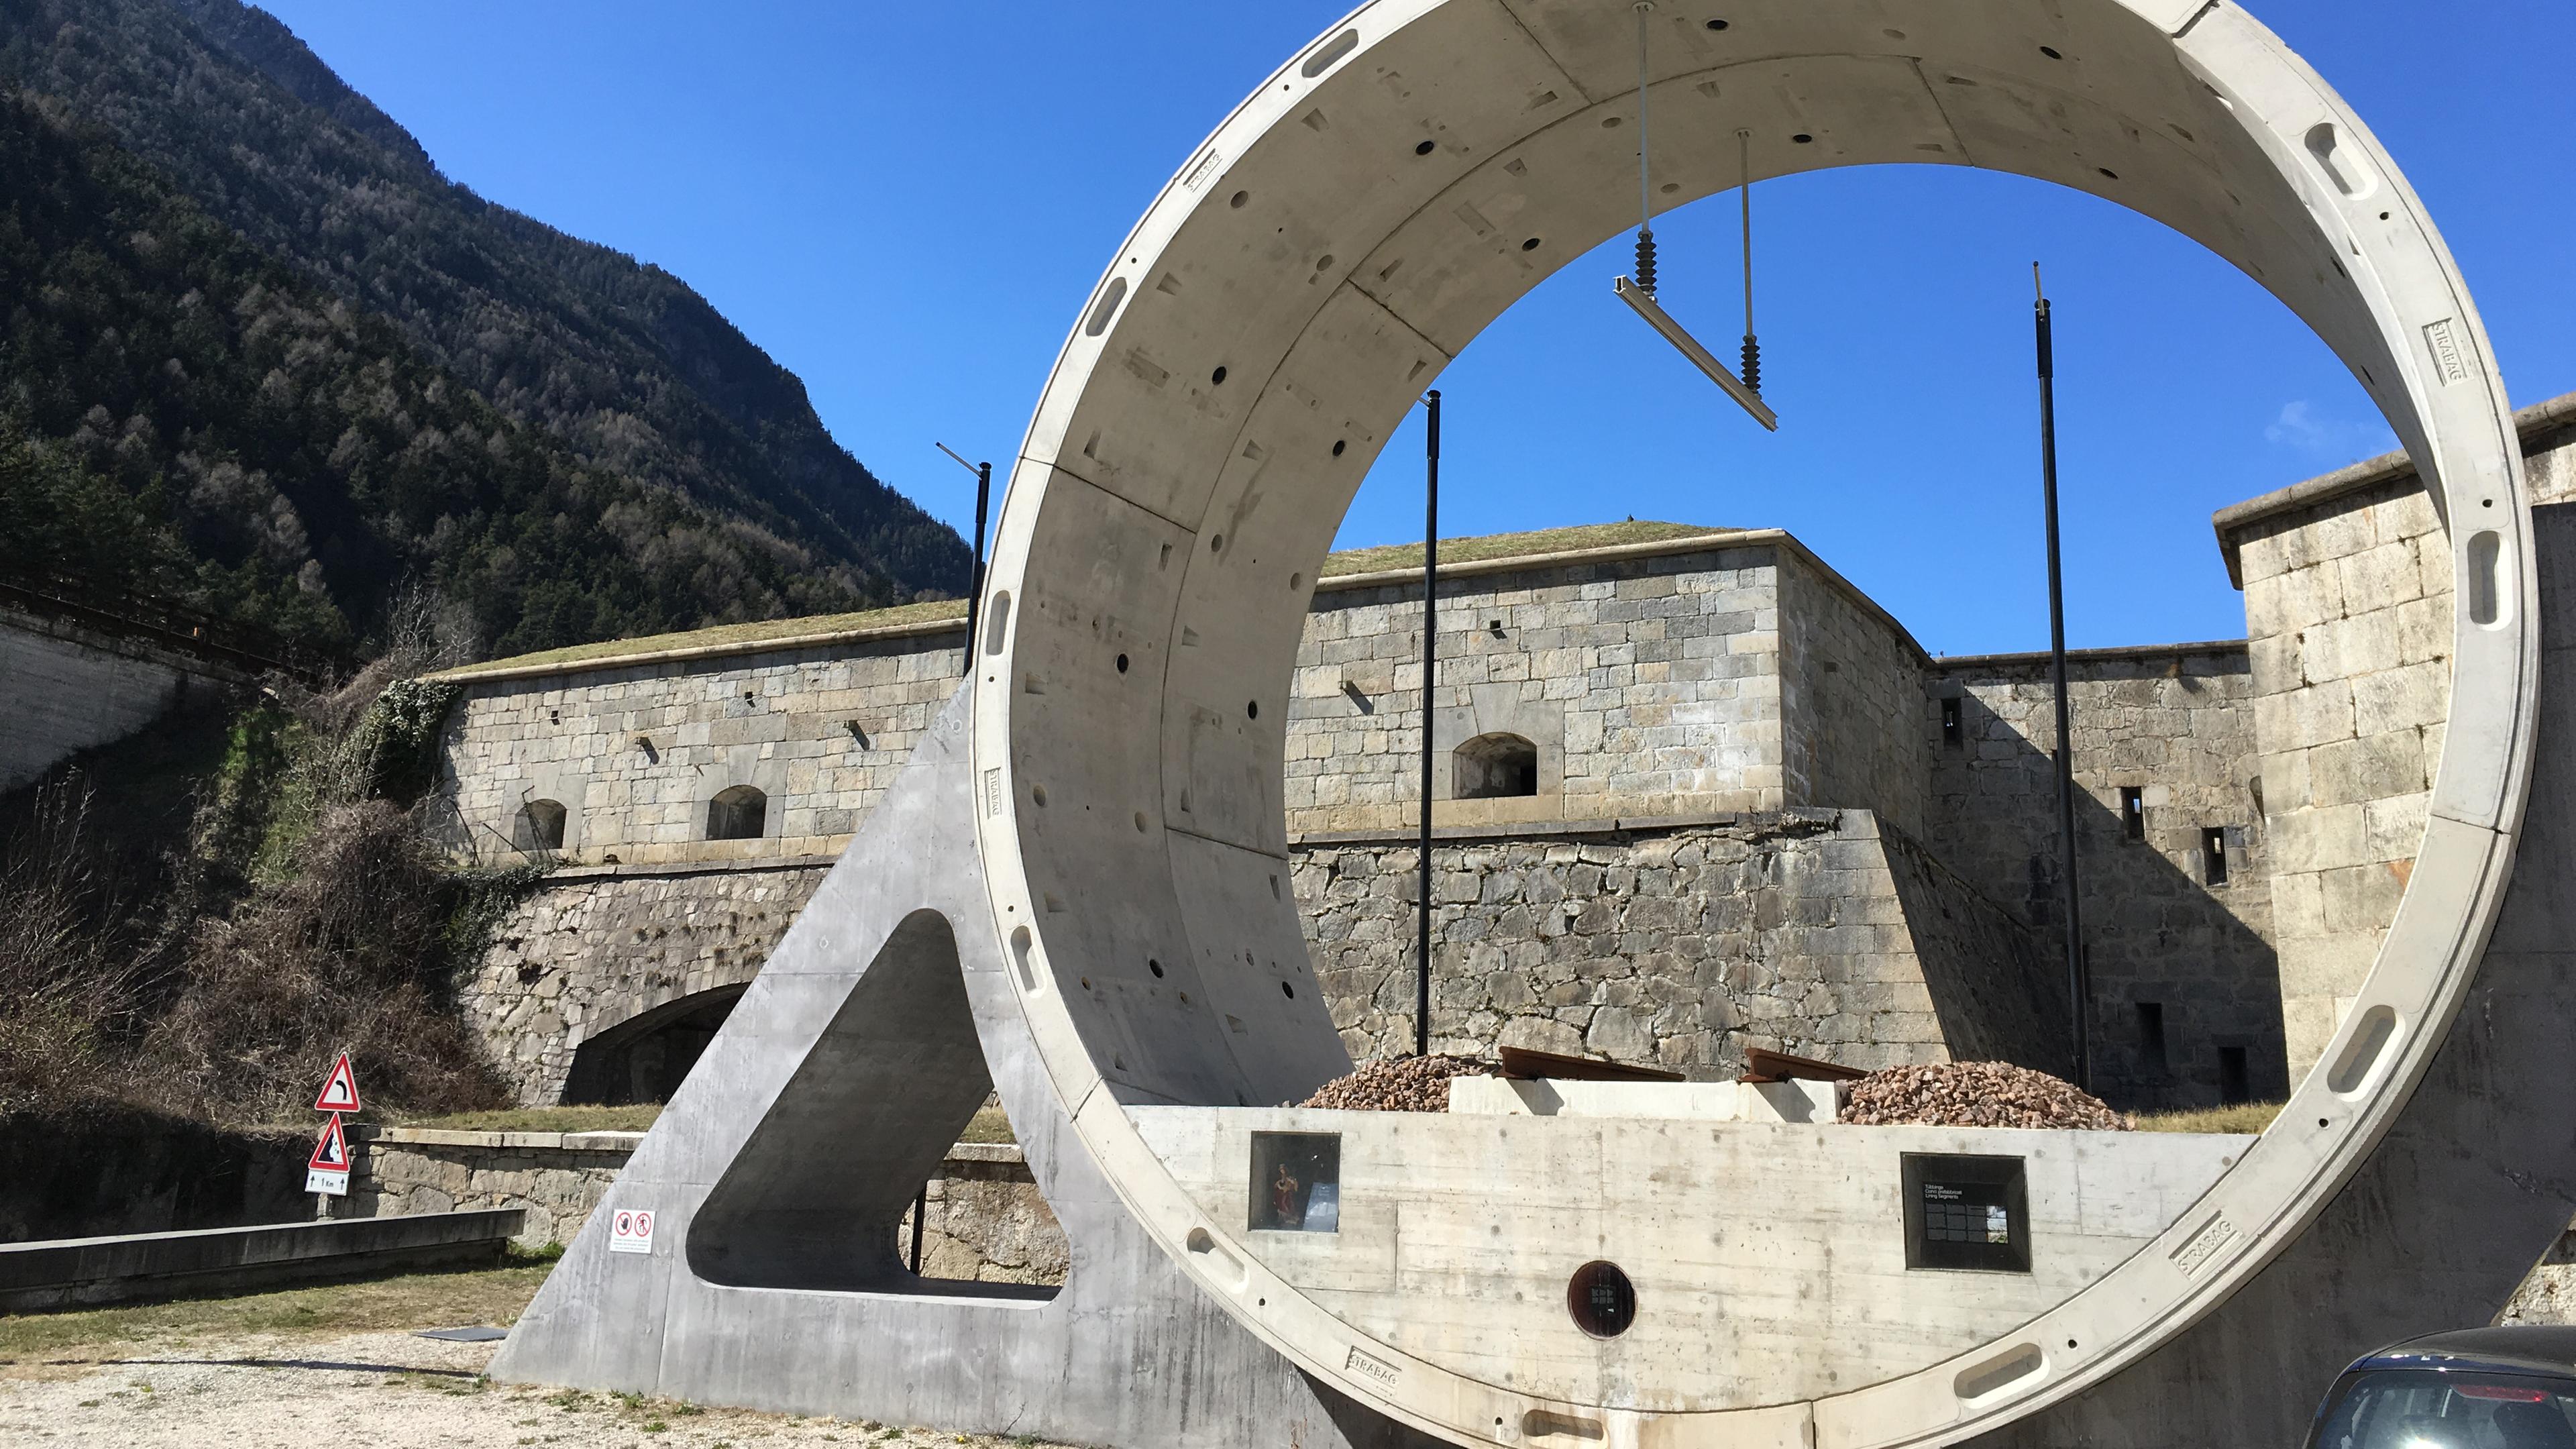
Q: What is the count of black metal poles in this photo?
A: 3